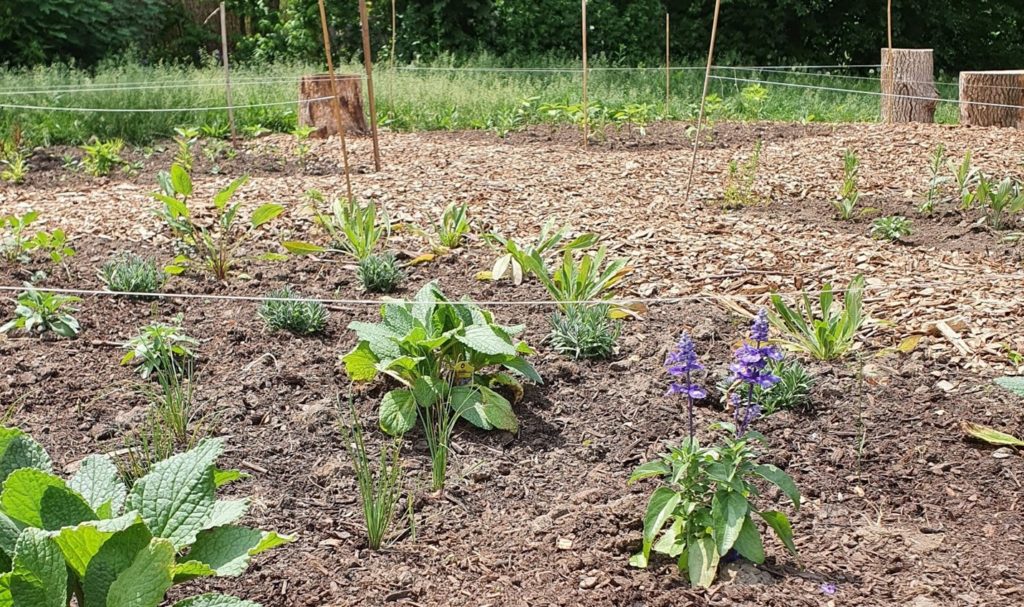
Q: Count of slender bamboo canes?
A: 8